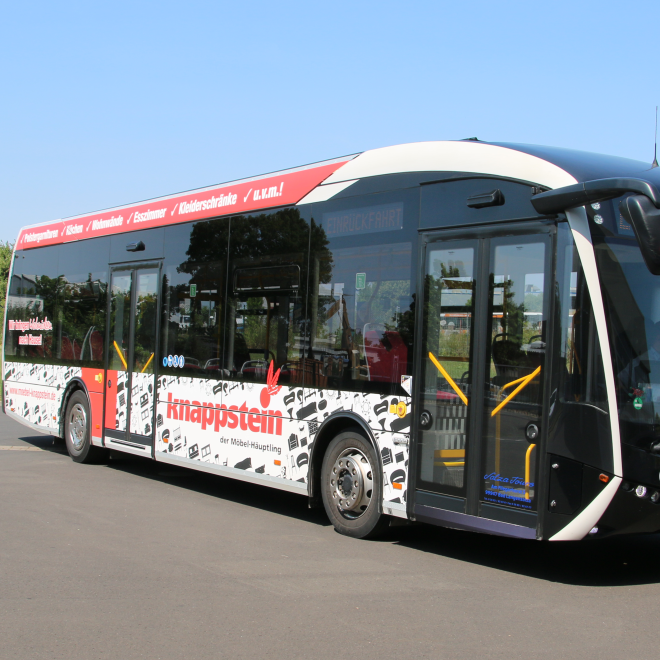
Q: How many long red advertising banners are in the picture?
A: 1